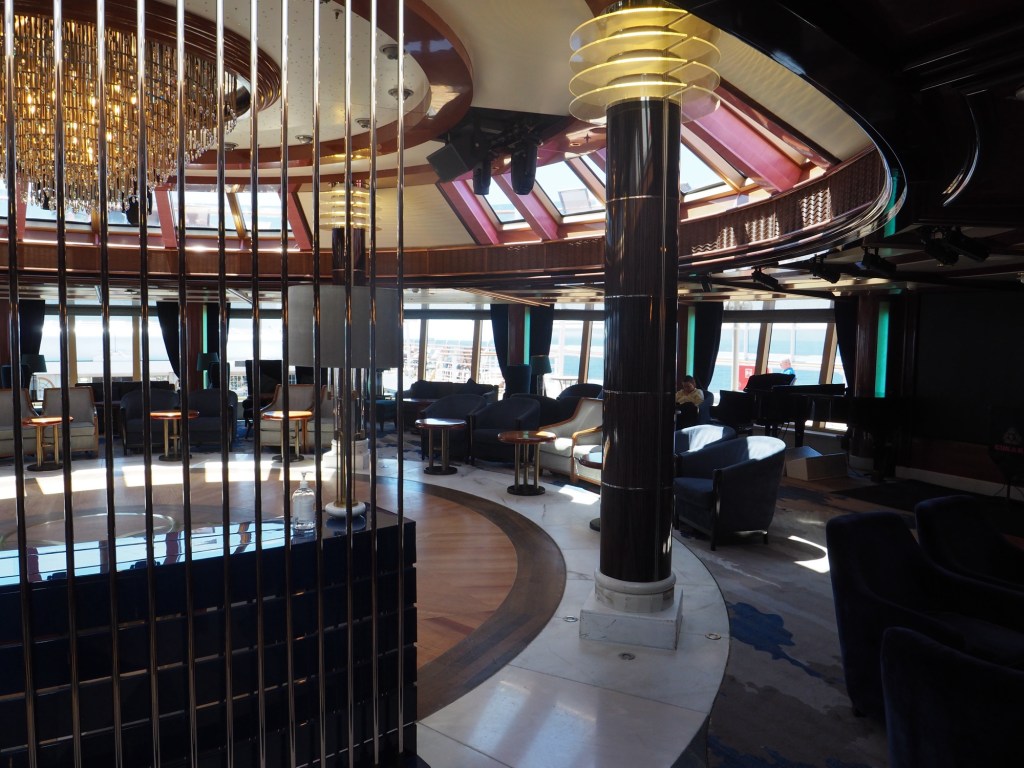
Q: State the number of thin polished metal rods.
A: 12